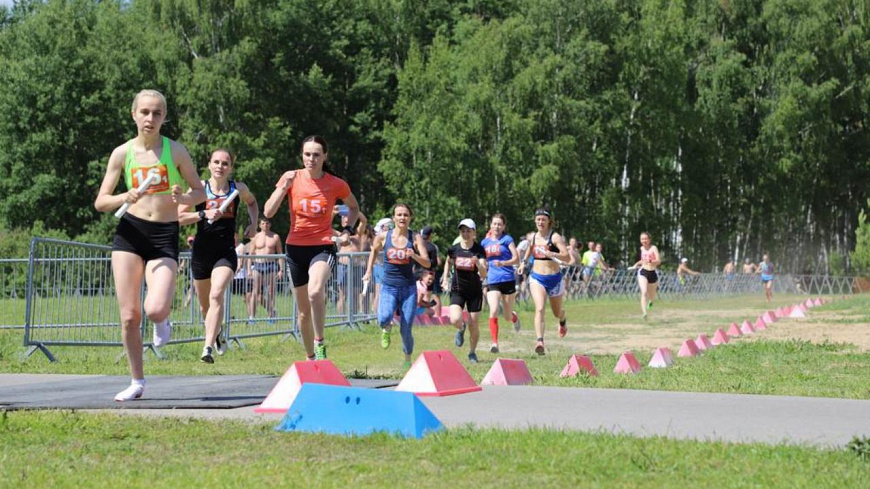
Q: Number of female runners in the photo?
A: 9